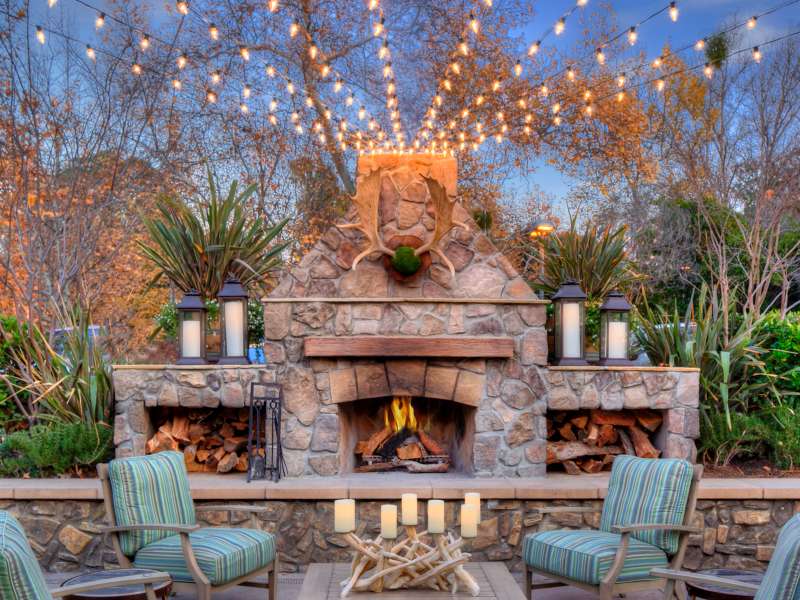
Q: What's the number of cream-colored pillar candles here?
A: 10